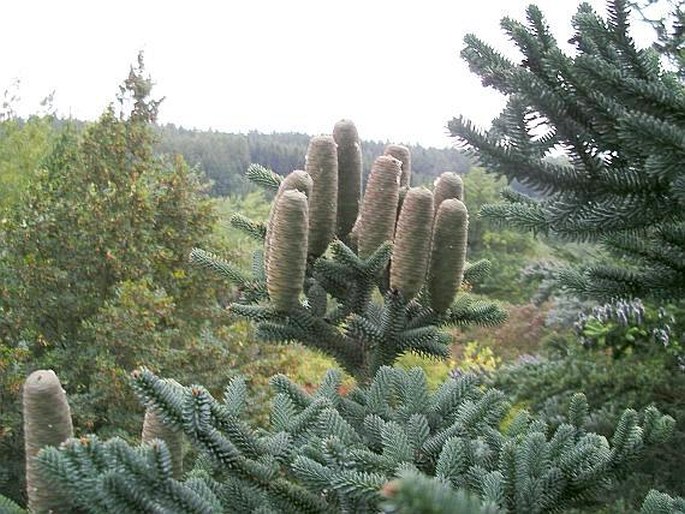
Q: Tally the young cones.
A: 11